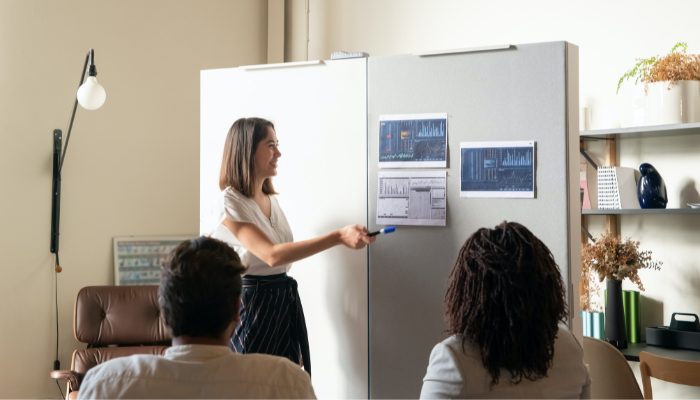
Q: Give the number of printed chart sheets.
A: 3